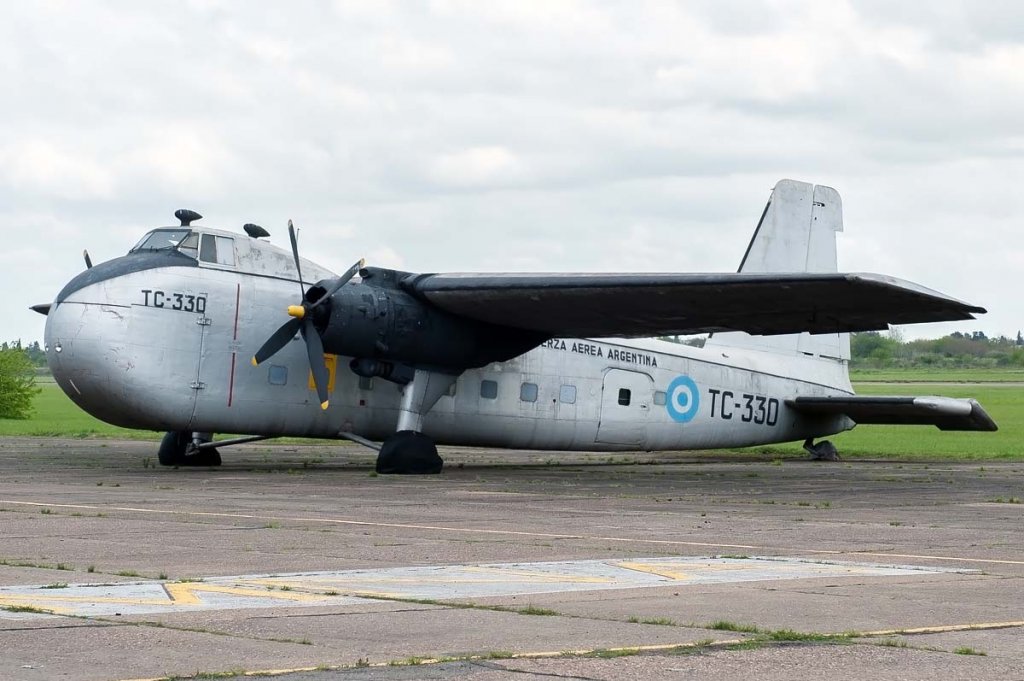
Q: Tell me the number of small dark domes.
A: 2